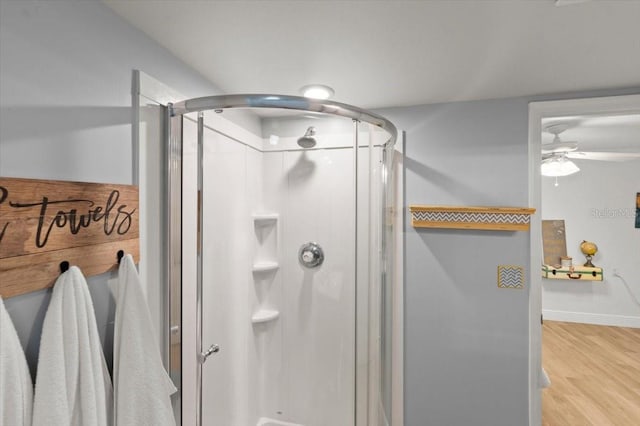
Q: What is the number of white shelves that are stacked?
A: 3